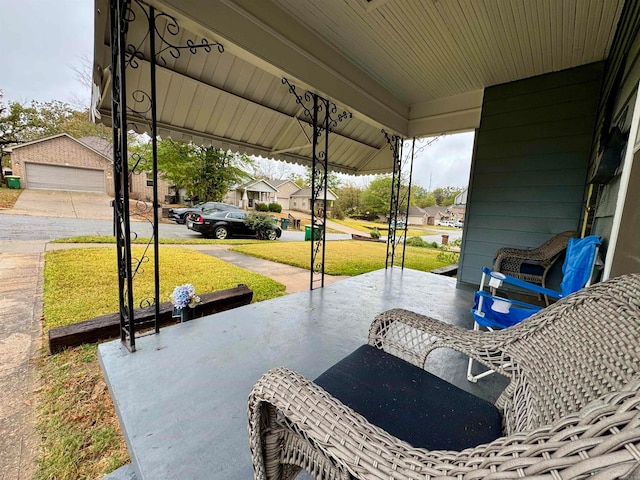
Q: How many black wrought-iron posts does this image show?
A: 3